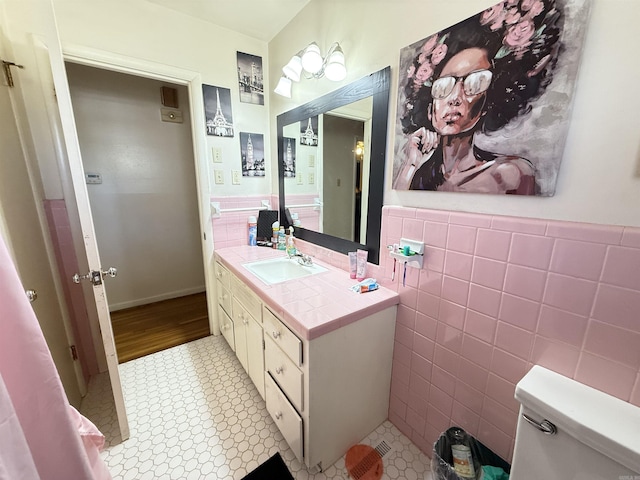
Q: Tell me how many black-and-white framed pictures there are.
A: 3